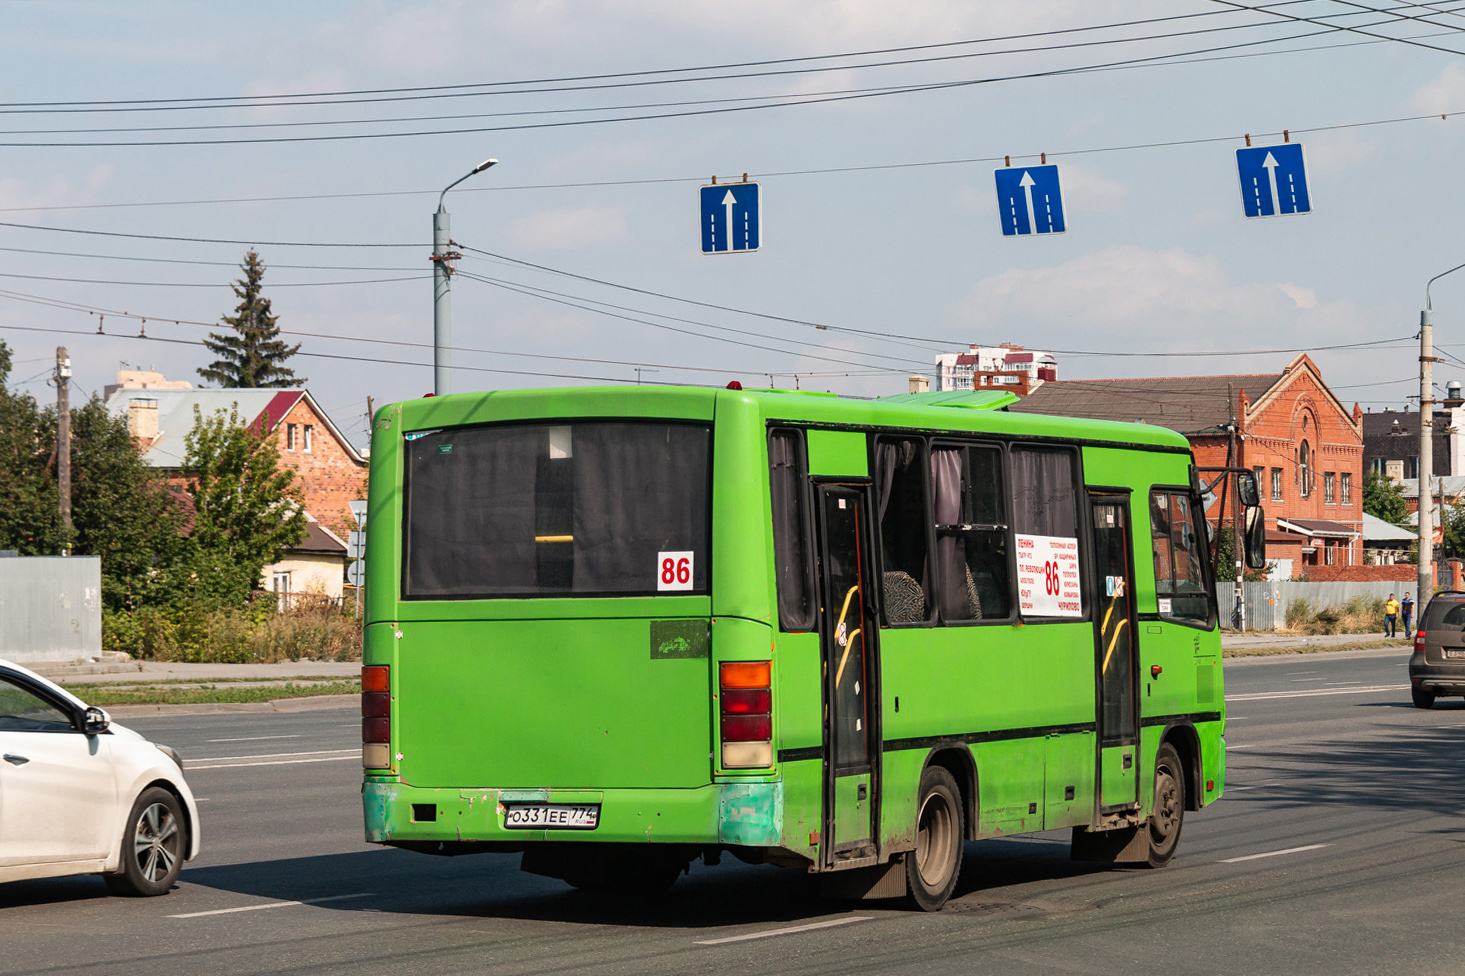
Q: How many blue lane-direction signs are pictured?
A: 3